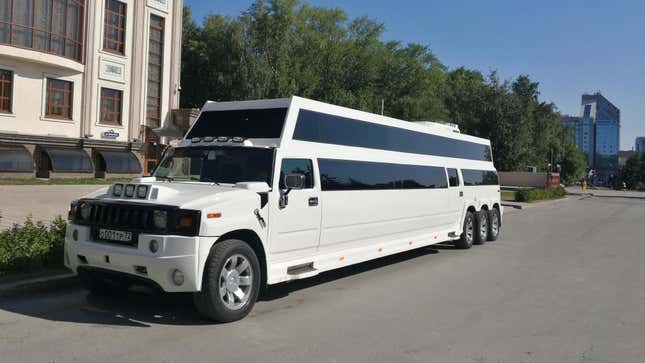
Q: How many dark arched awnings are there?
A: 3